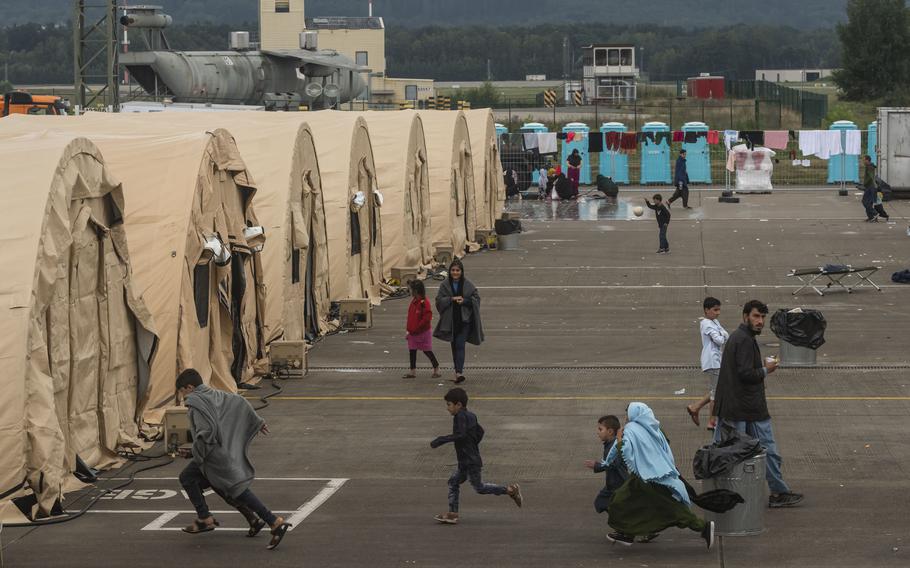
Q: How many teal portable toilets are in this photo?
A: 8